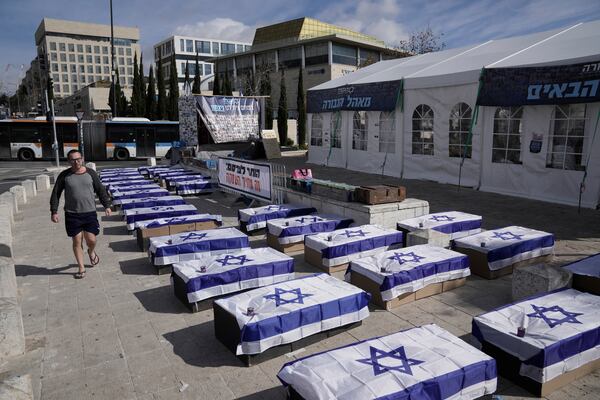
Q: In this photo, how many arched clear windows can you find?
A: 8